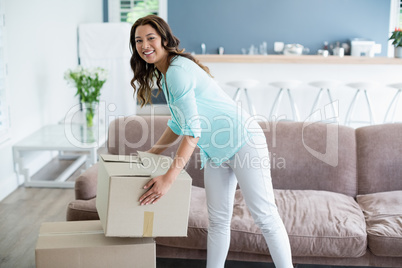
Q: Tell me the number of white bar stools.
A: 5